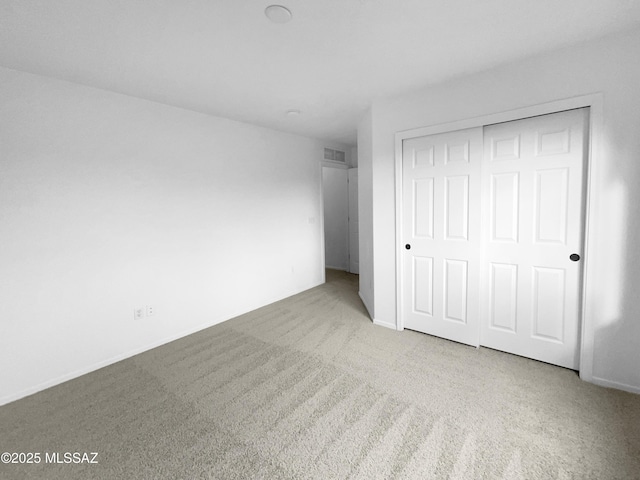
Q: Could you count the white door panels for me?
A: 12